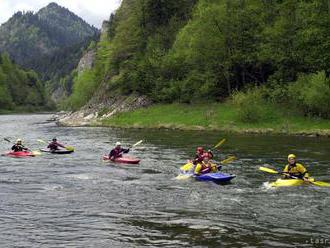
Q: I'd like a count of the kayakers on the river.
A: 6